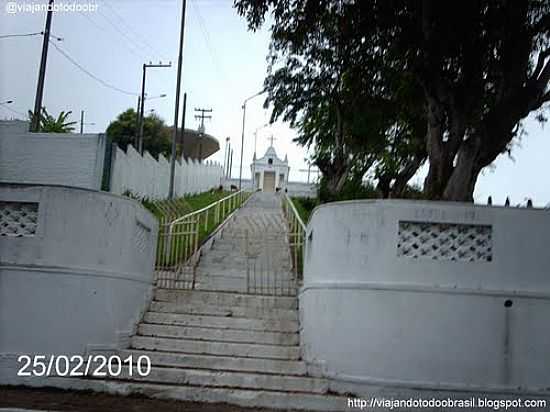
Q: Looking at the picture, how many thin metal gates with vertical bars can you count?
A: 2